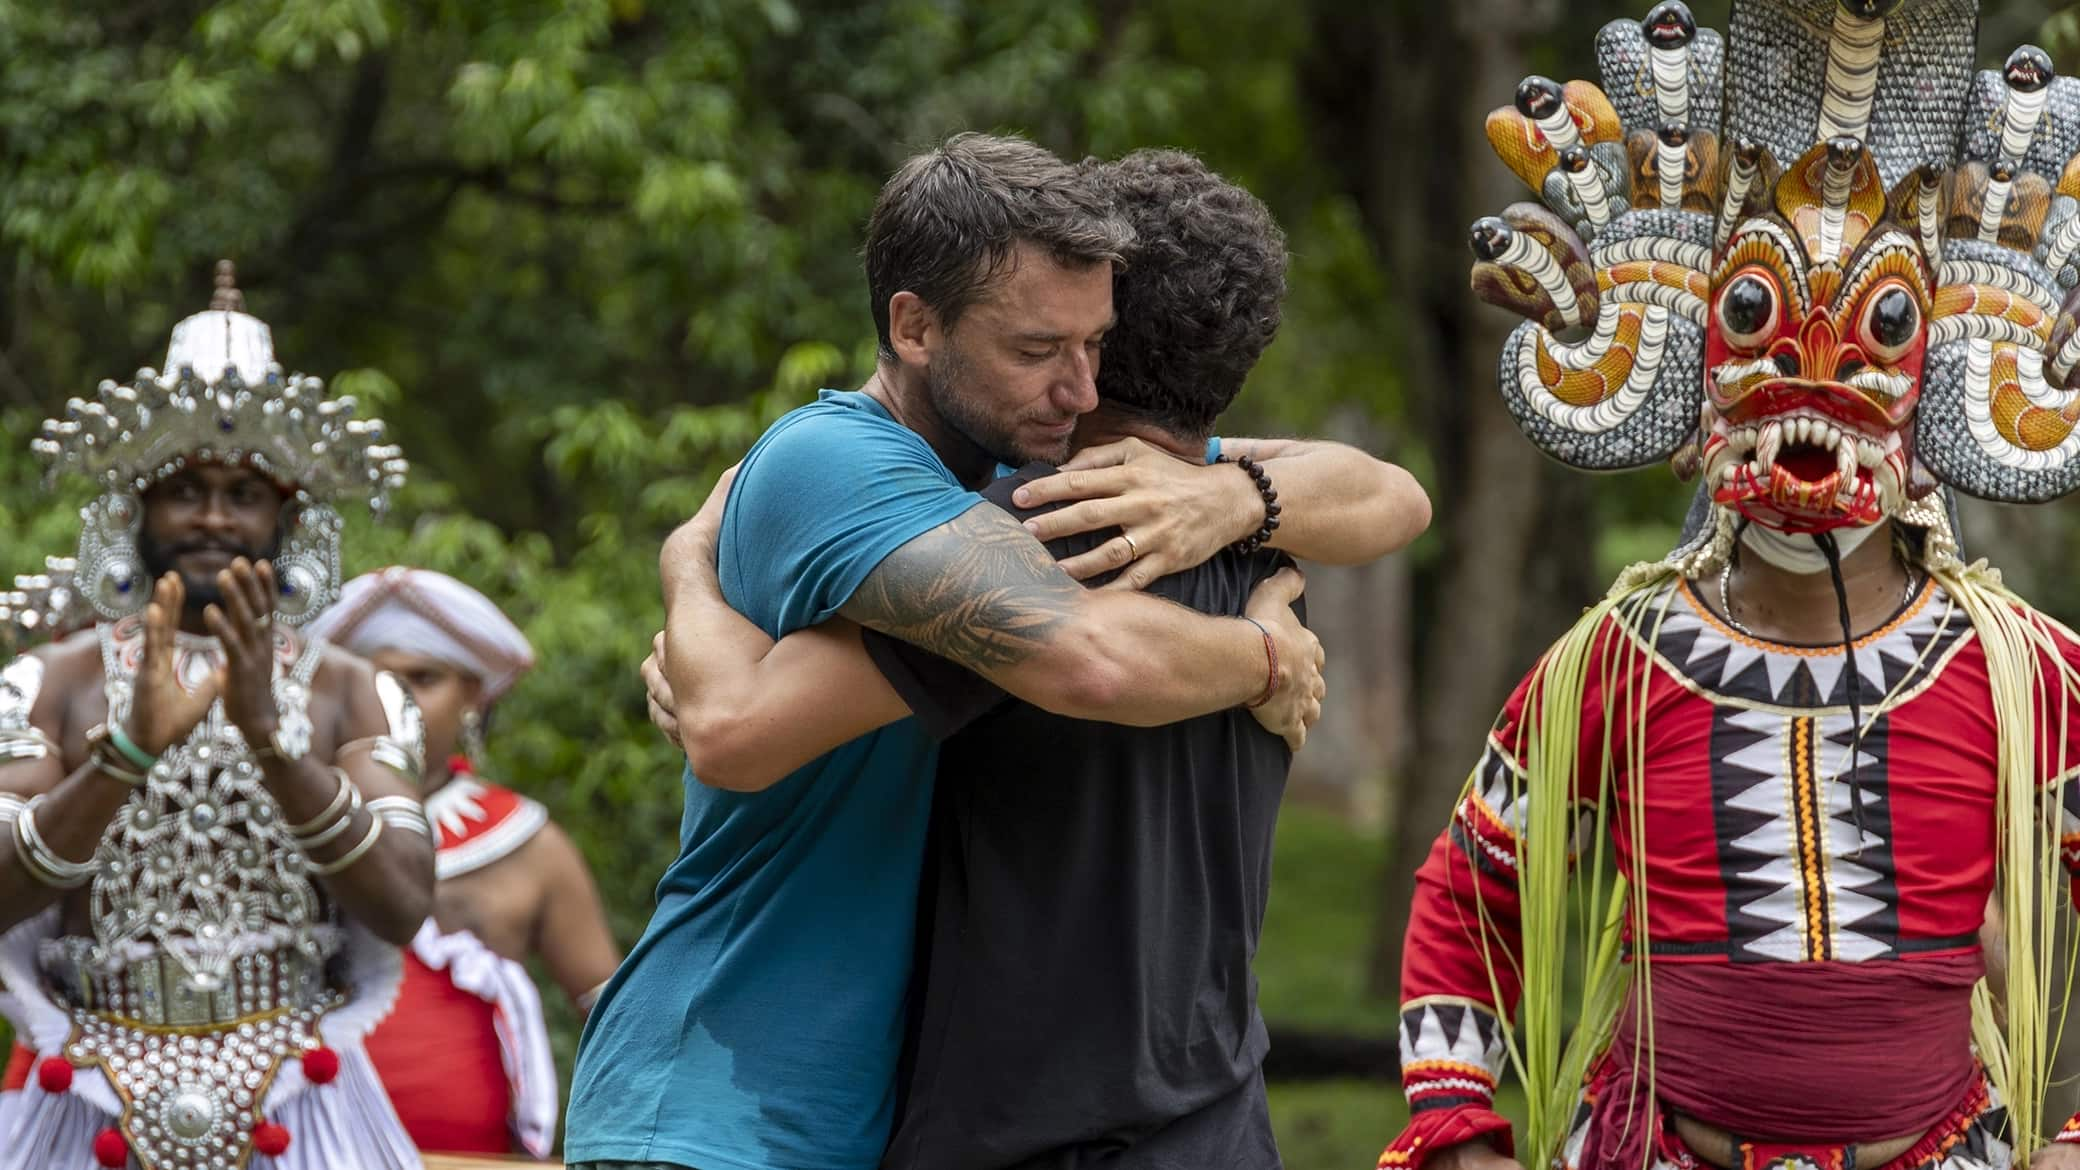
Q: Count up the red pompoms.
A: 4